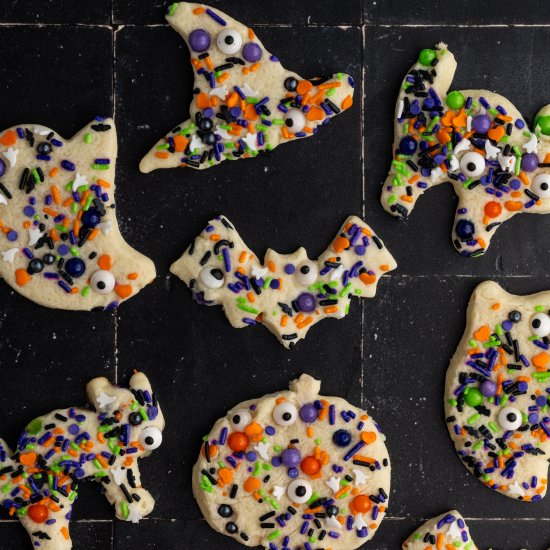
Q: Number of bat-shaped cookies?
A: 1